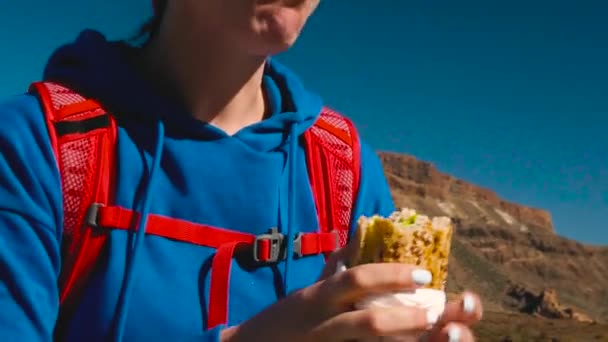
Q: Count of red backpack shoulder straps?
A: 2